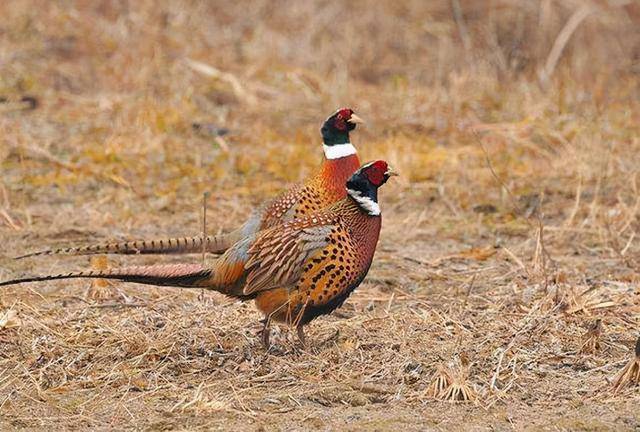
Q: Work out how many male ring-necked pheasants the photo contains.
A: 2